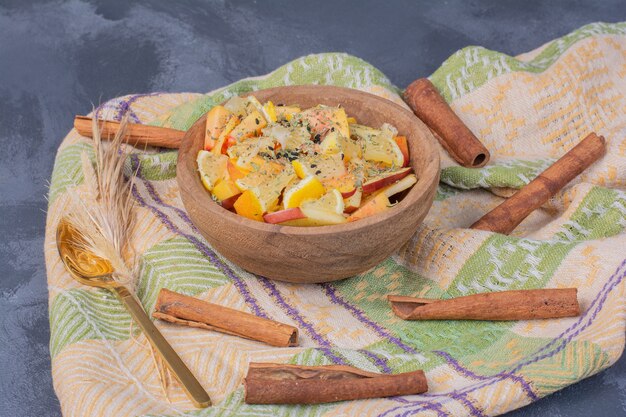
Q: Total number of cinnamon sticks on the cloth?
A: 6